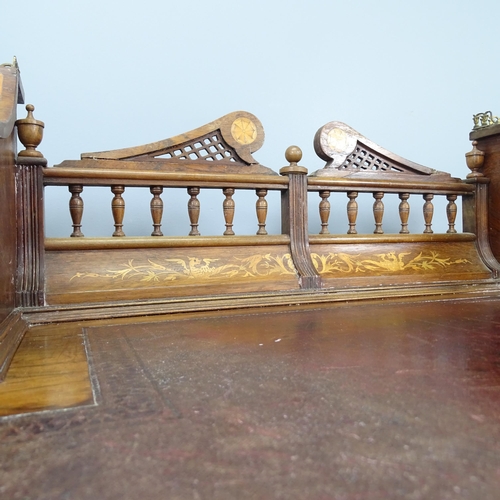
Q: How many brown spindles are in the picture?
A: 12